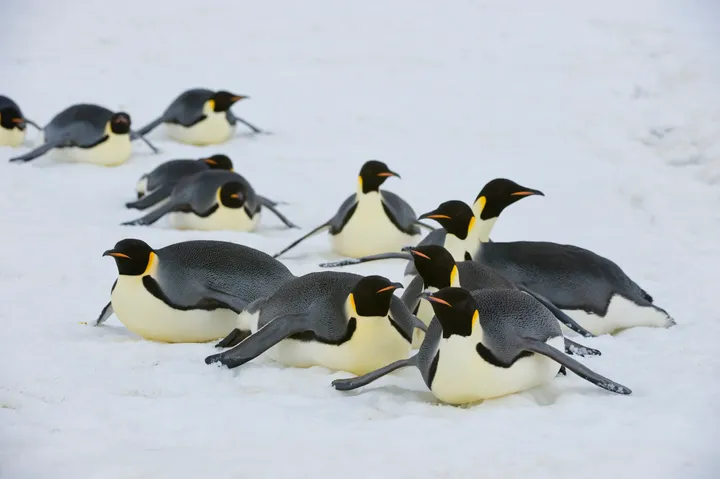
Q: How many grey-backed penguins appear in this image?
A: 12